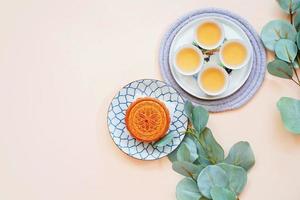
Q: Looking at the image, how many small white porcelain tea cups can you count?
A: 4